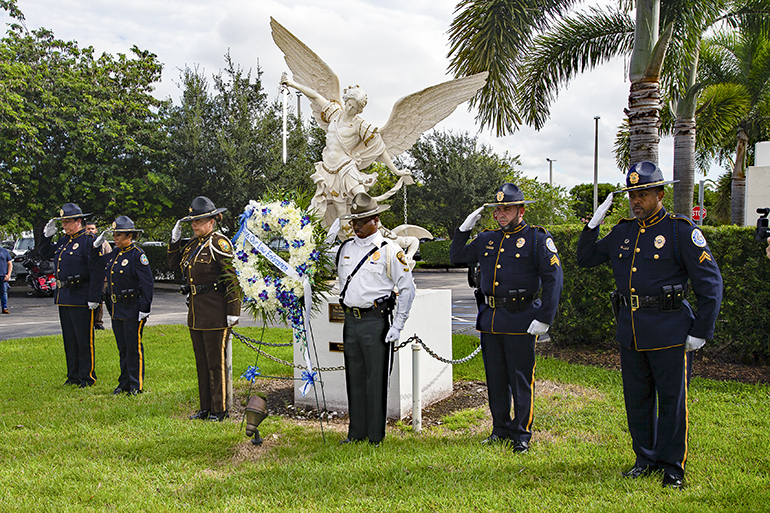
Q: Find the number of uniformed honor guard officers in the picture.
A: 6